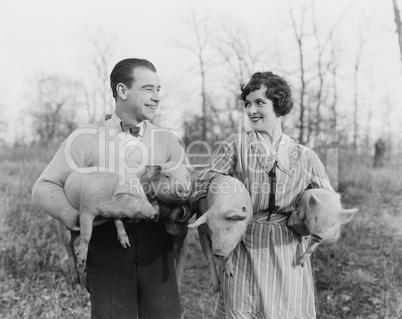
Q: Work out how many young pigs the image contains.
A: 4